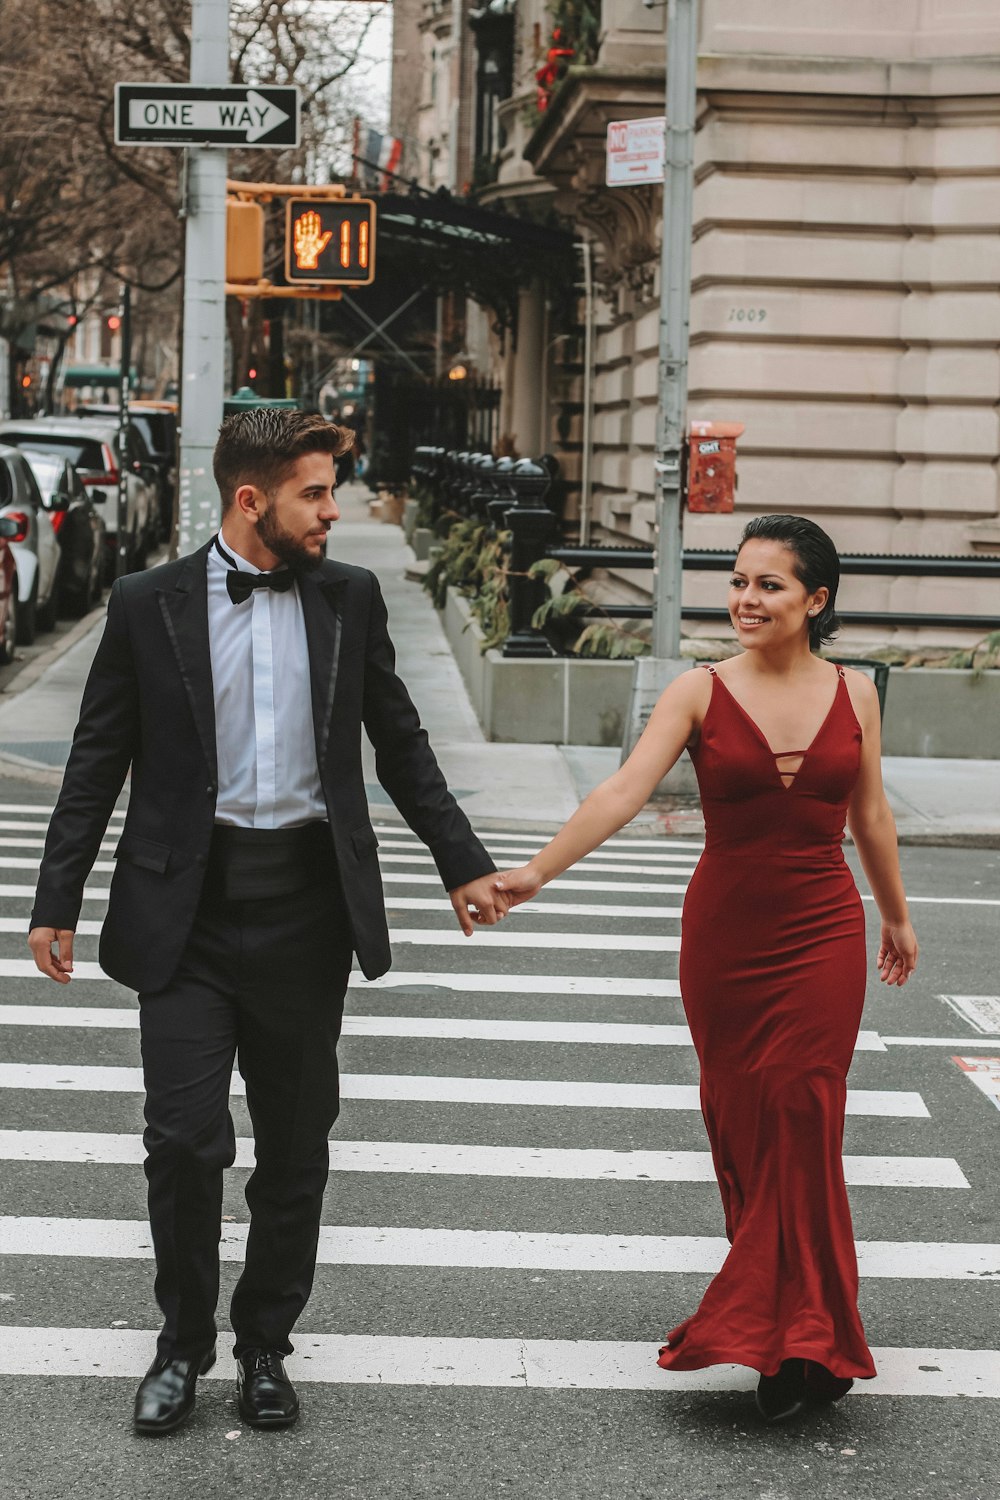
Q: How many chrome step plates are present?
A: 0